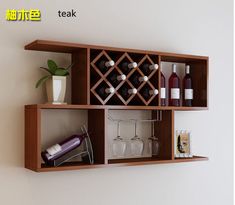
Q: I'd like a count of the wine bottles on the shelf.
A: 12